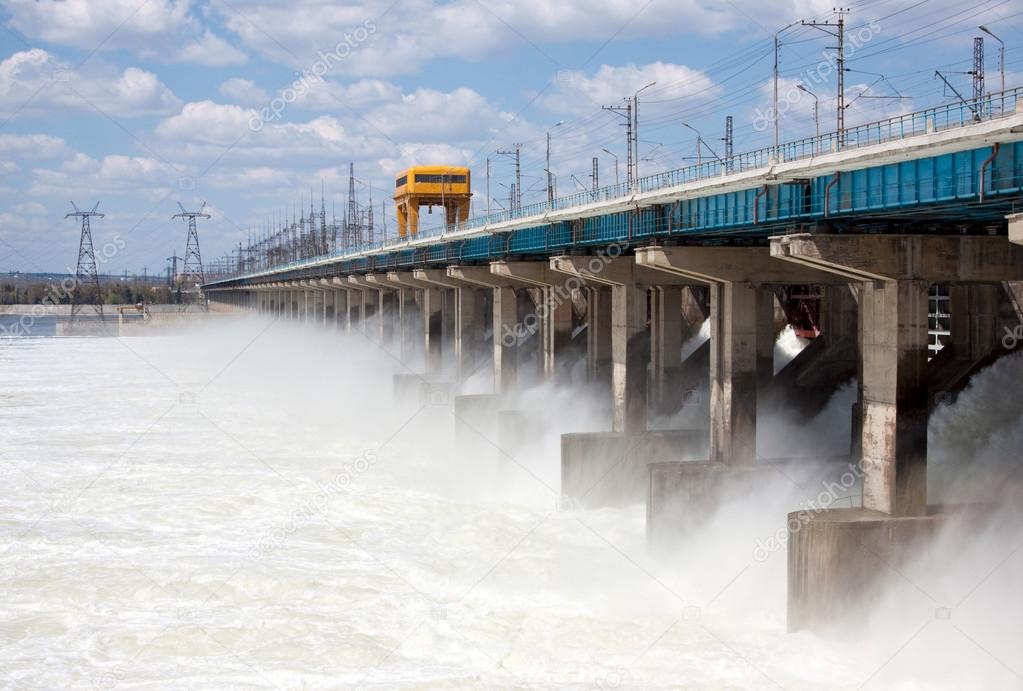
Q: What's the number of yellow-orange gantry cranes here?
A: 1